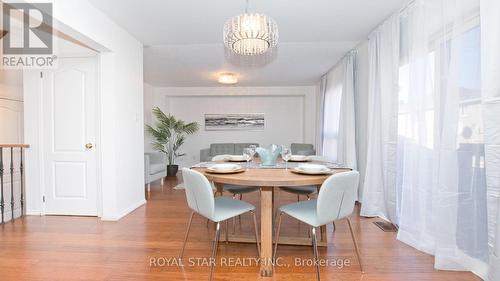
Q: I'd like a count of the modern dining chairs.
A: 4